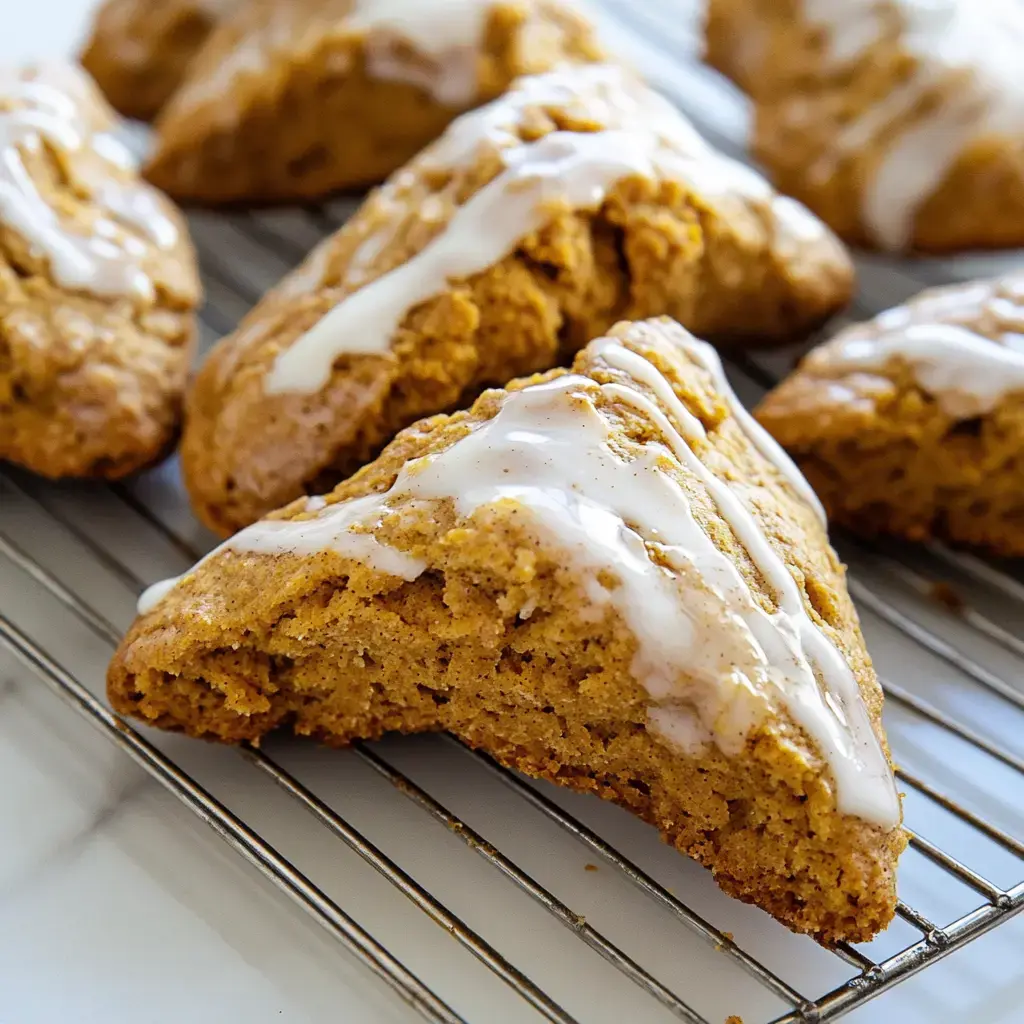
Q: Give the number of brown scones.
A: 7